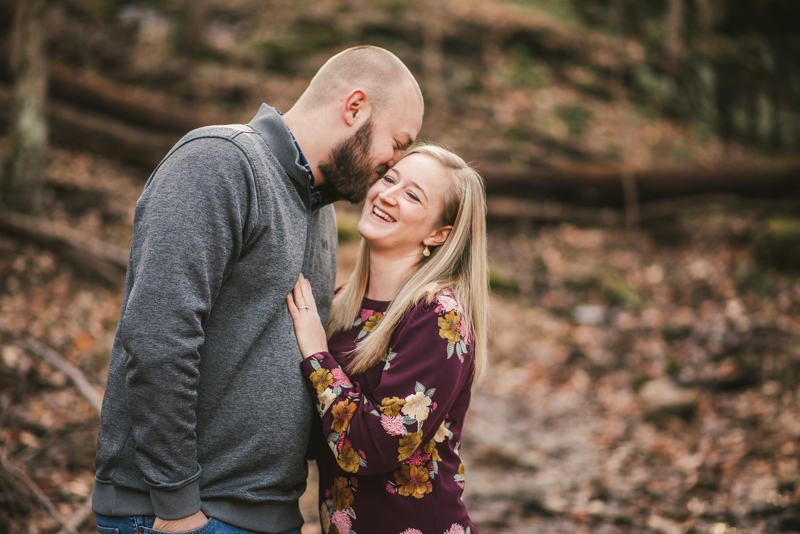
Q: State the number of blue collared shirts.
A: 1